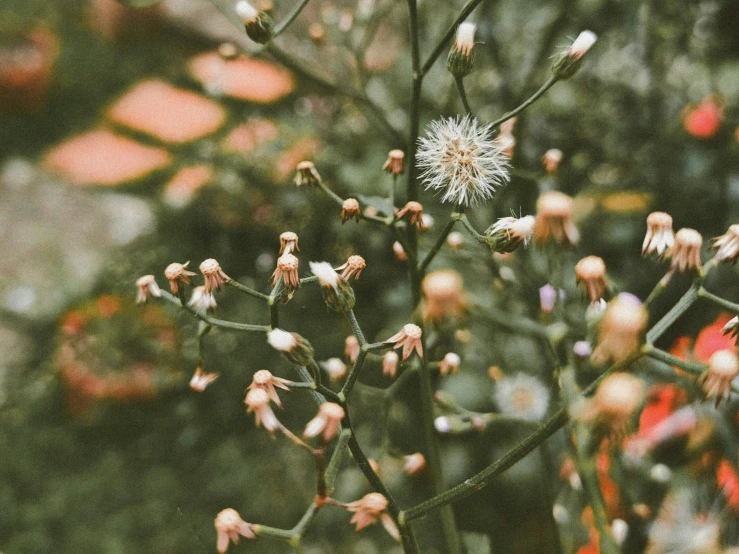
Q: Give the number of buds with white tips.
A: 6